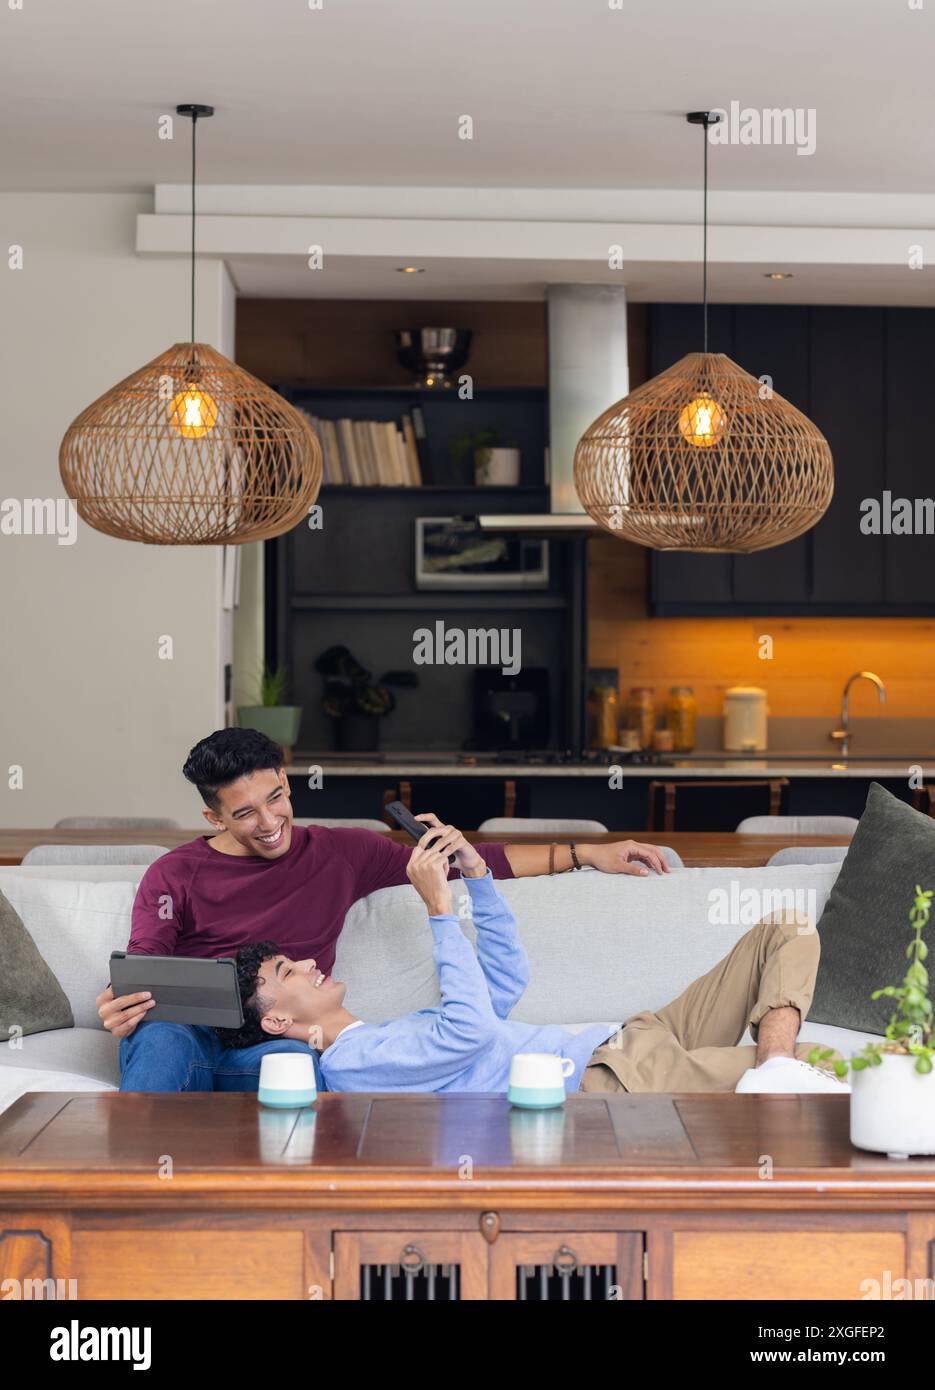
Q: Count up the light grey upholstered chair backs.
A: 7